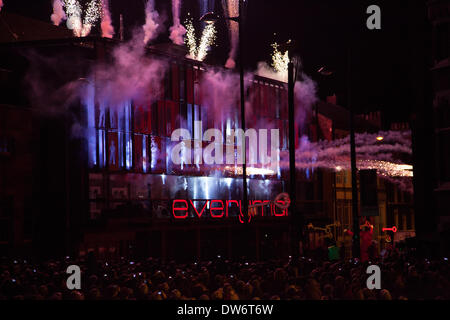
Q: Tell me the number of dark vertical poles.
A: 3